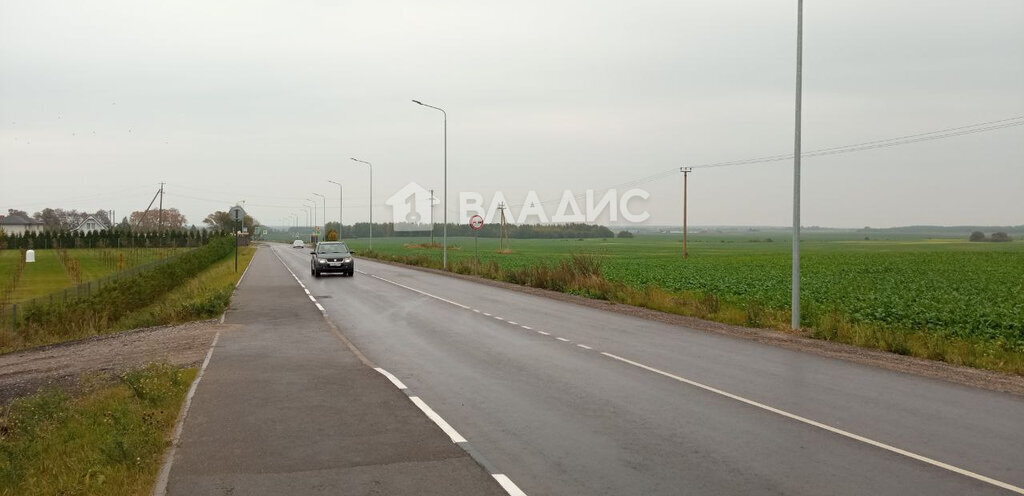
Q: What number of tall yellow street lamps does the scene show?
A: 0